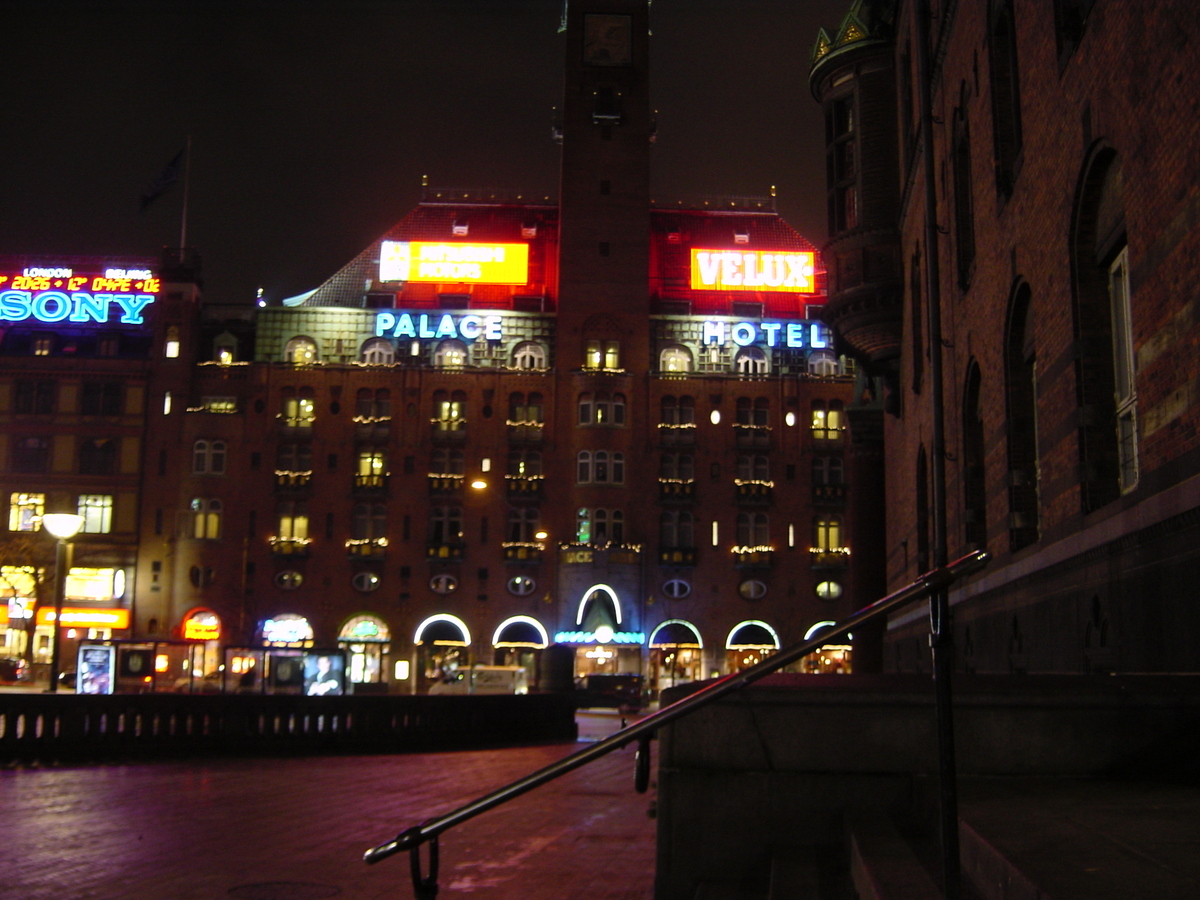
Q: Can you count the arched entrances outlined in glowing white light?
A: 6